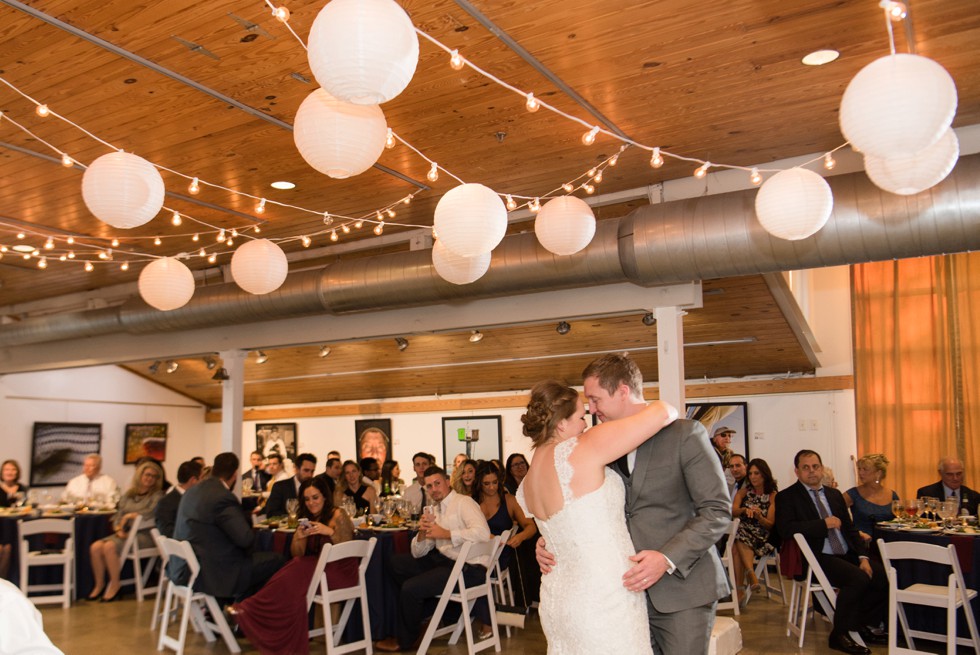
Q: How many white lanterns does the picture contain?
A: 11